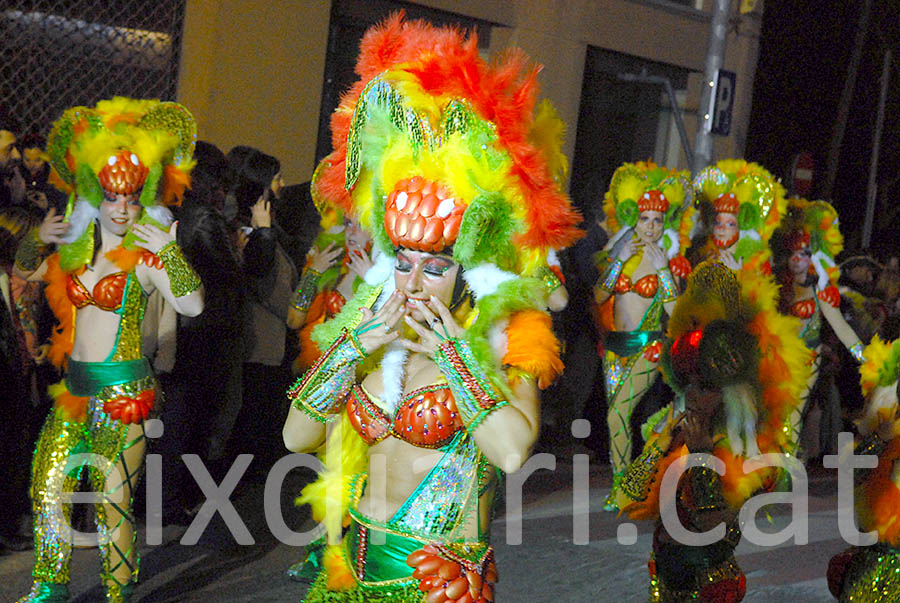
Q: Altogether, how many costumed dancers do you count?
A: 8